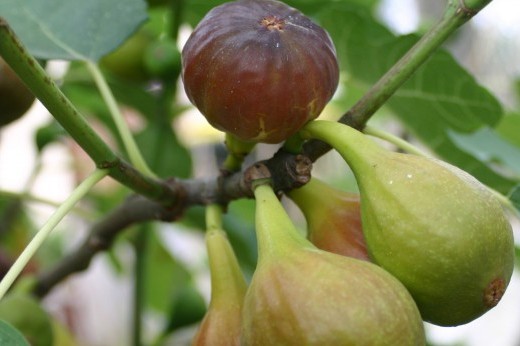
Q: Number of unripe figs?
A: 4